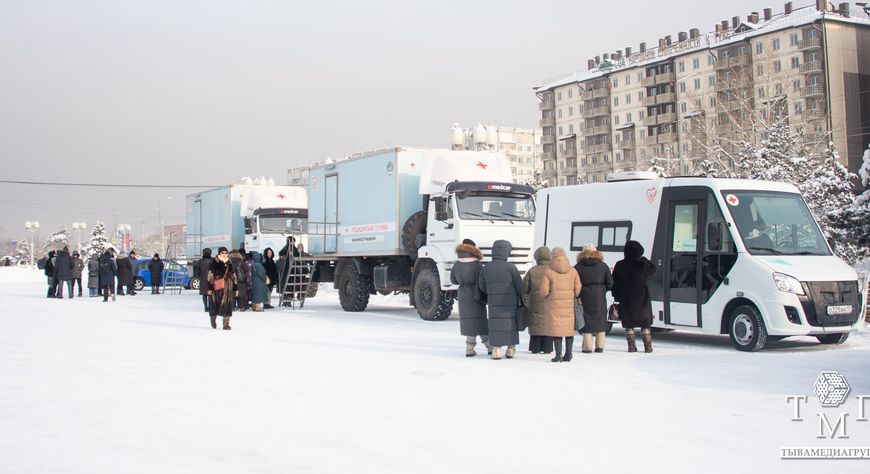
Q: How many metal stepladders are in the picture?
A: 2